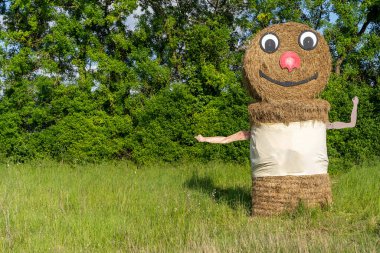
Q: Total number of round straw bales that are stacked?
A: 3